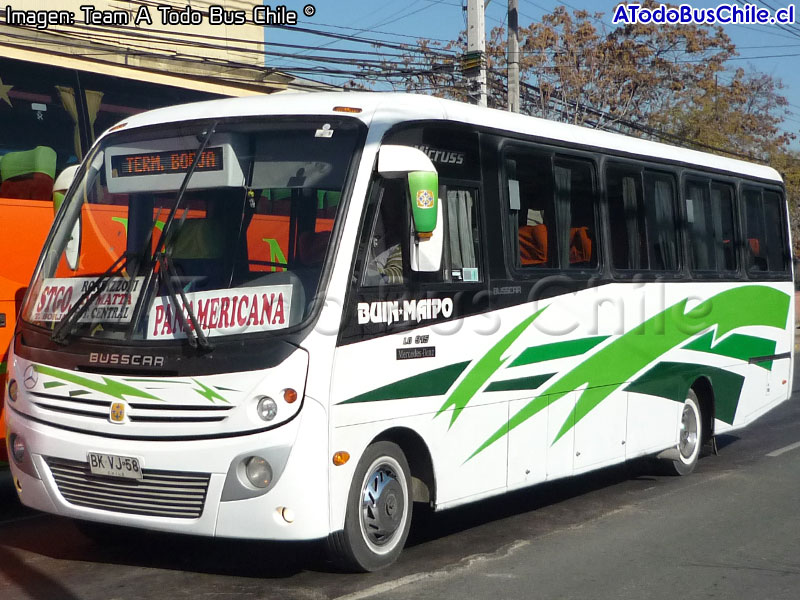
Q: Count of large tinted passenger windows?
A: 4